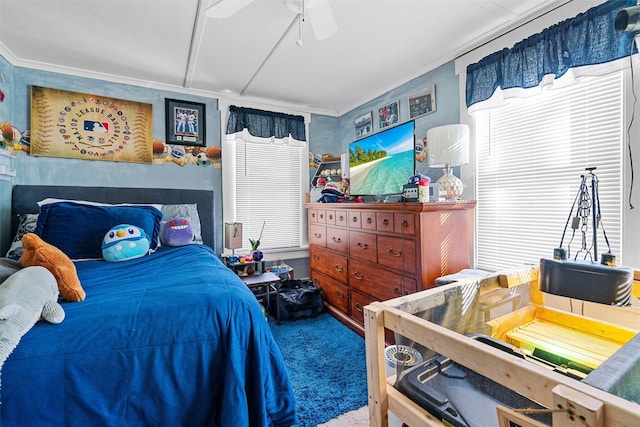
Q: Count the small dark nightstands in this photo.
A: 1